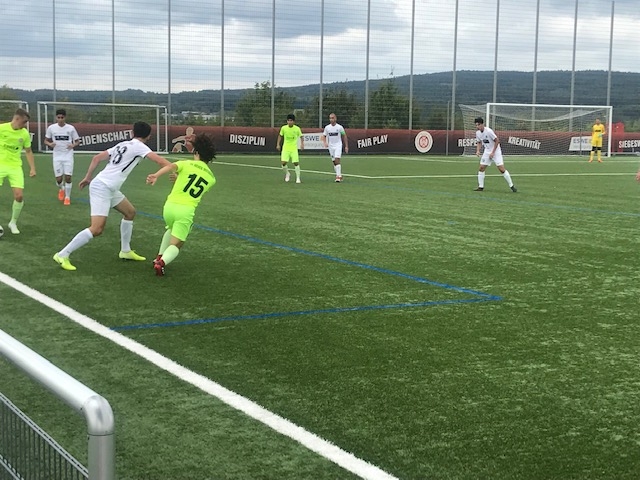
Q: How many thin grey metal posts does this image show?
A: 13